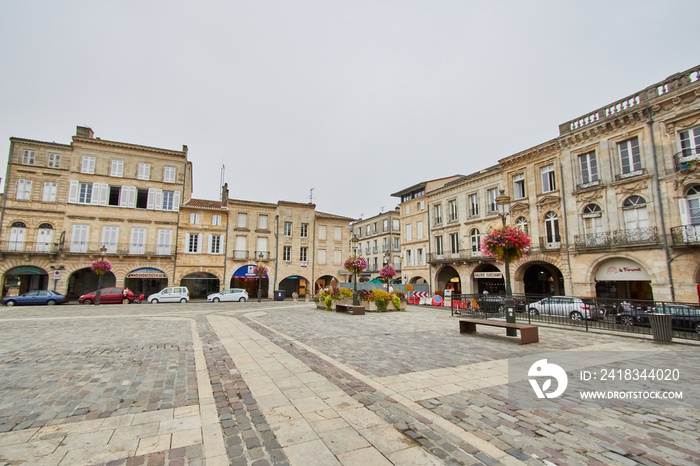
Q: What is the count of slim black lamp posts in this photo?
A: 5